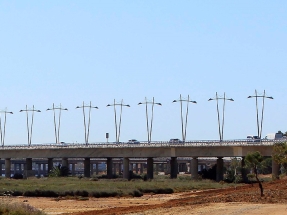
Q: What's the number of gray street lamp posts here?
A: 9